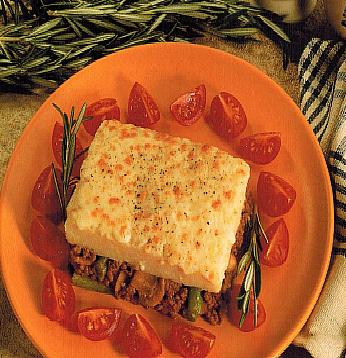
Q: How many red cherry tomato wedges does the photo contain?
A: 15